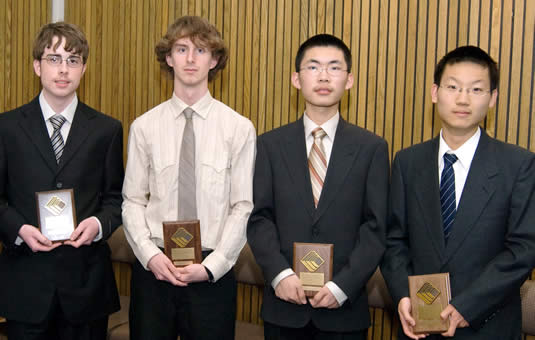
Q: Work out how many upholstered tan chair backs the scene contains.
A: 4